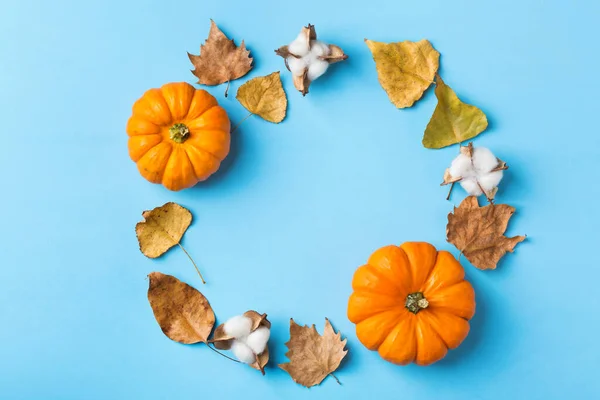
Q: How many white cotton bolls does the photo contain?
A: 3